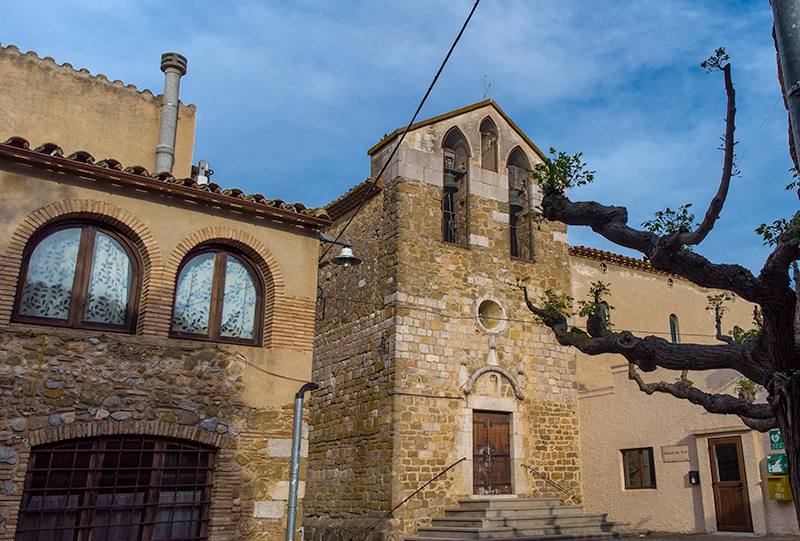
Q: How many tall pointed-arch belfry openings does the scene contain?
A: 2